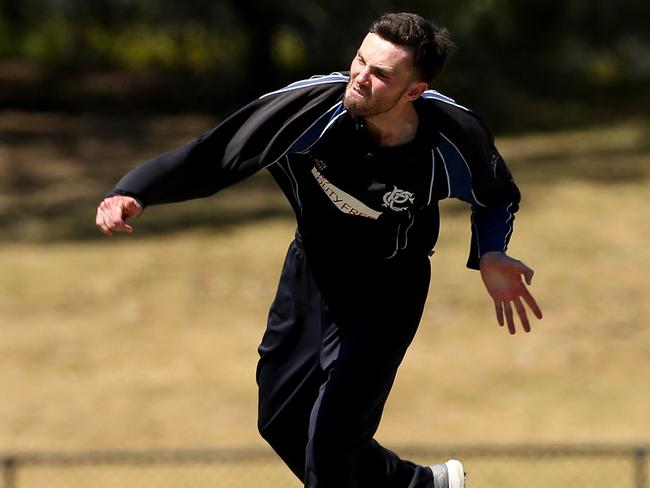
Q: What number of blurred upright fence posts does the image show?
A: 2